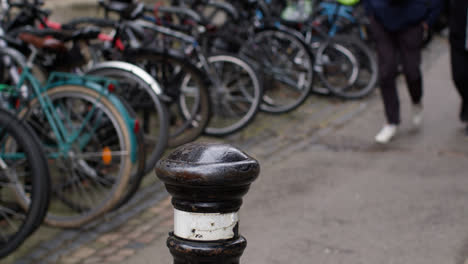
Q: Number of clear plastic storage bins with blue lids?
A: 0